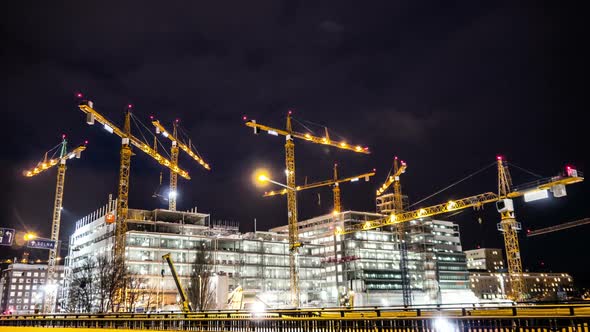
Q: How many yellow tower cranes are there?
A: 7